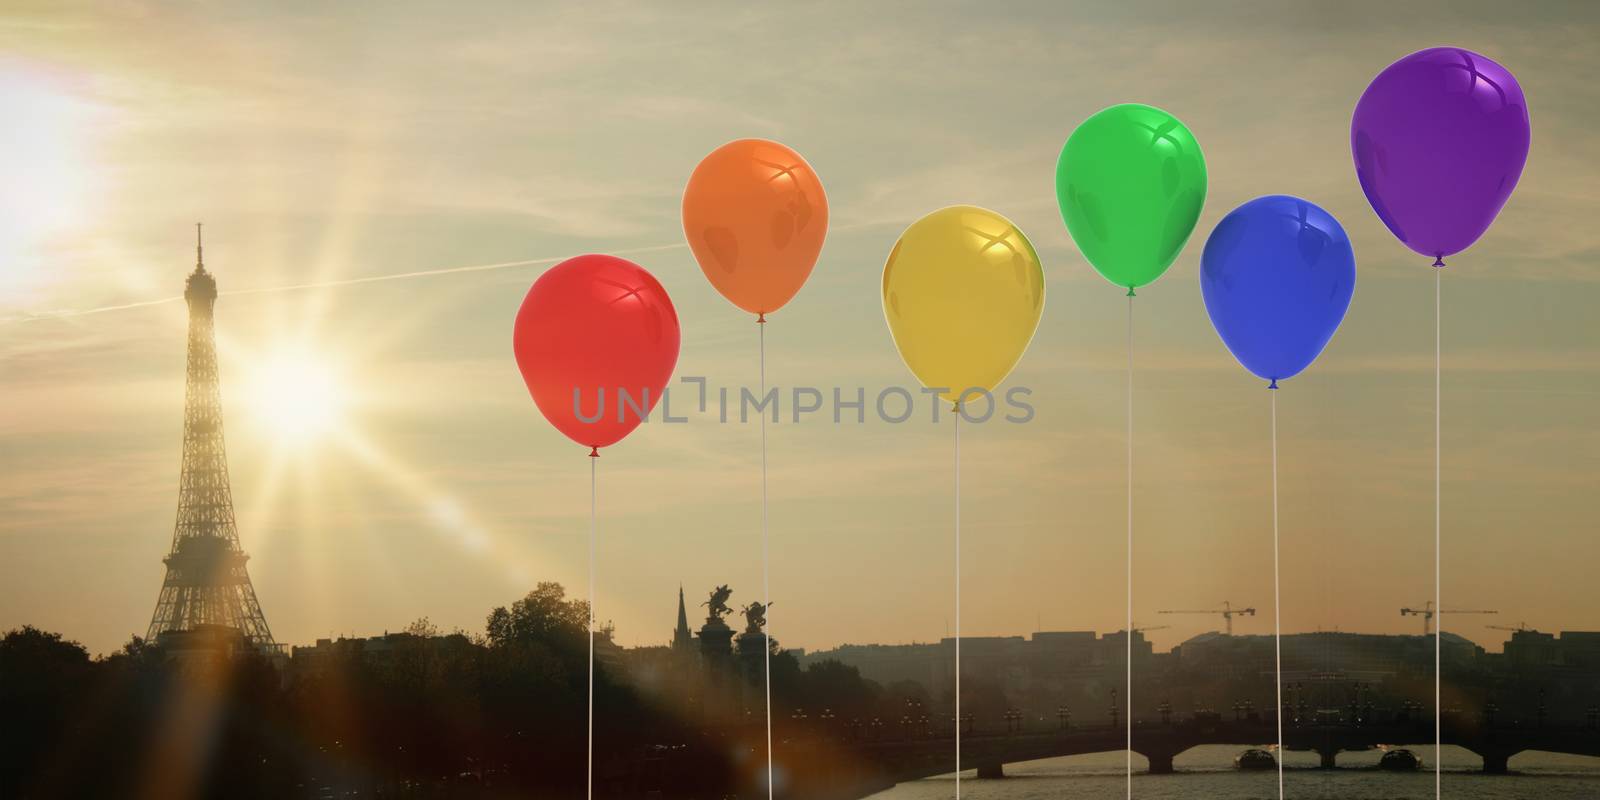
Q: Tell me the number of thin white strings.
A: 6